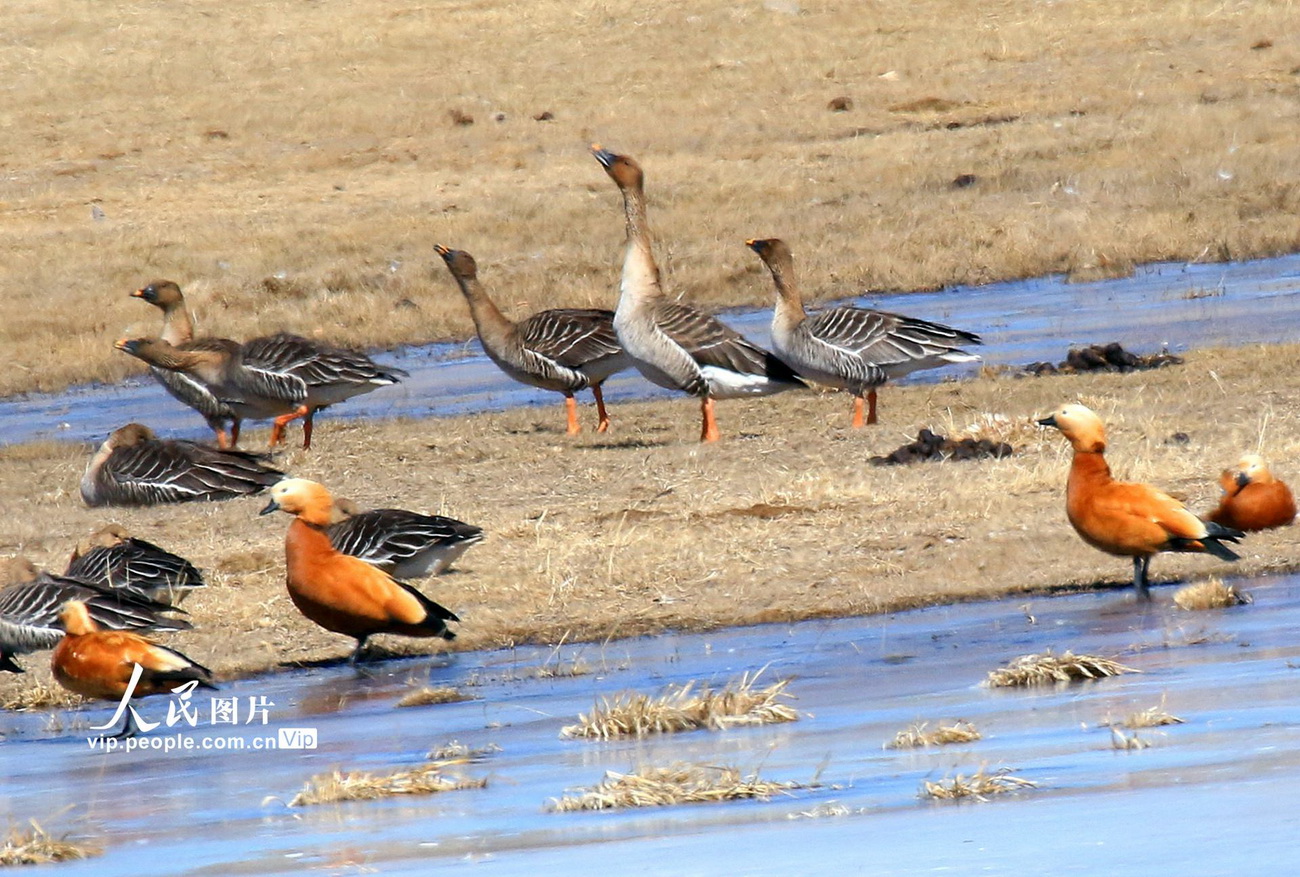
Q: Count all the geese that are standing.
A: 5